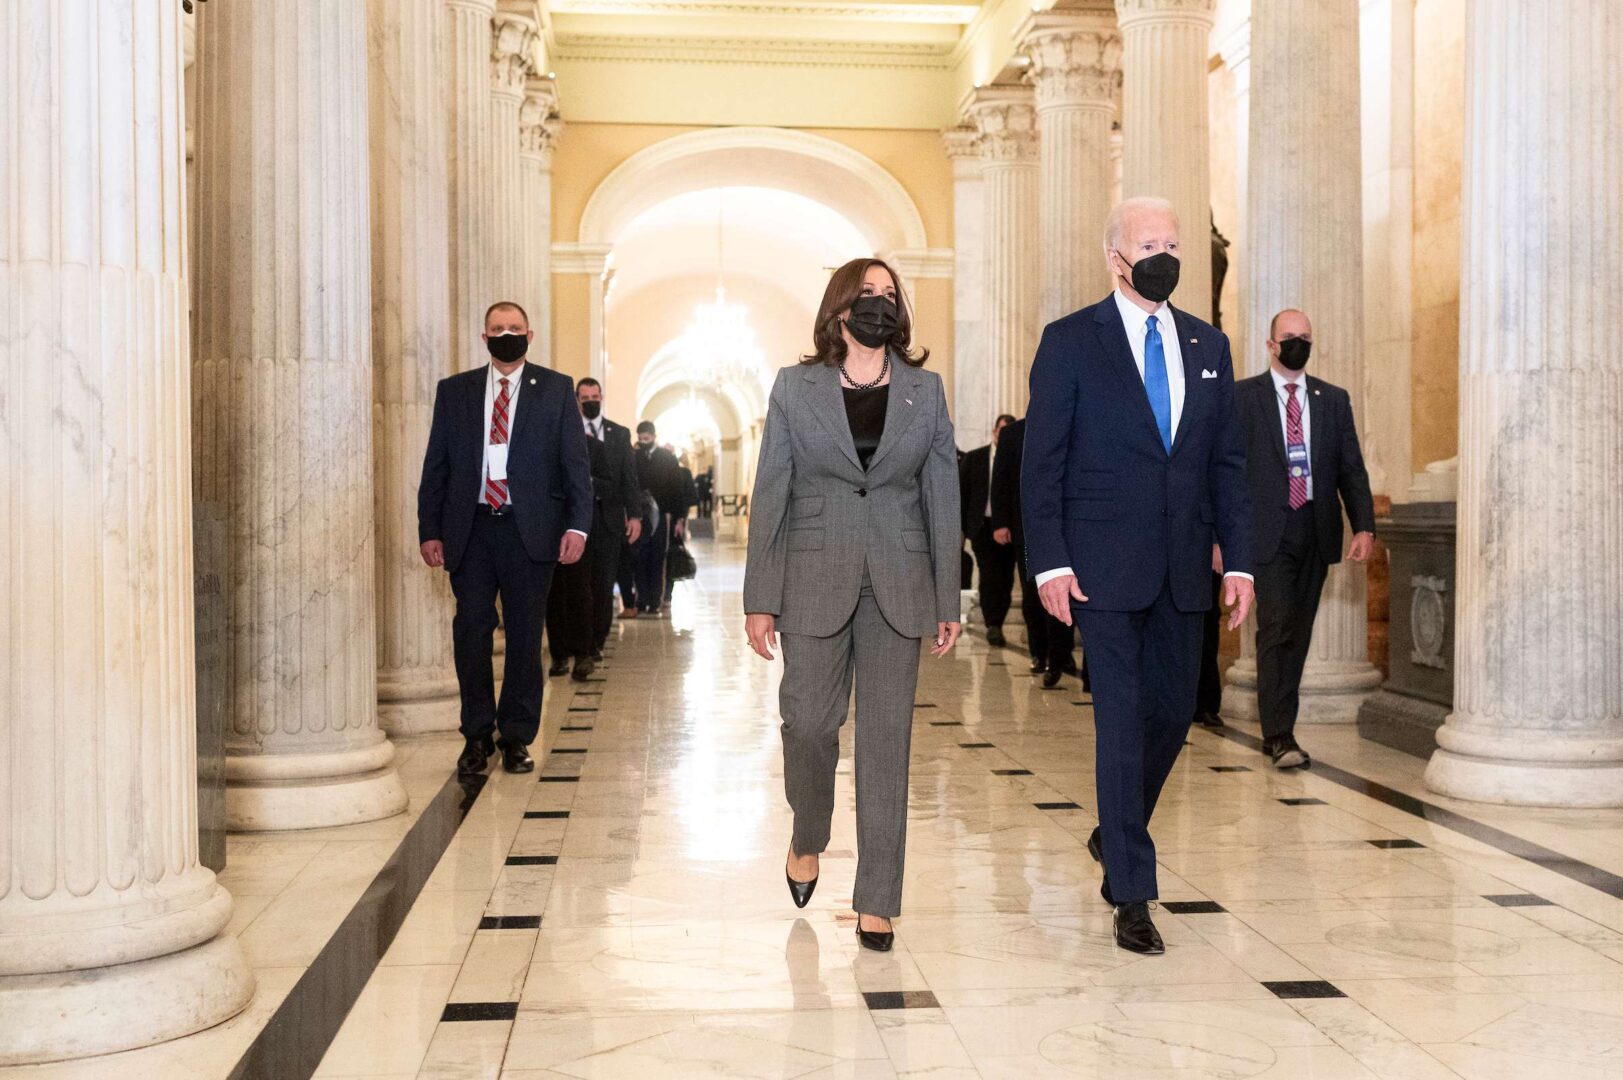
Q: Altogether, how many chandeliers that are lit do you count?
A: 2